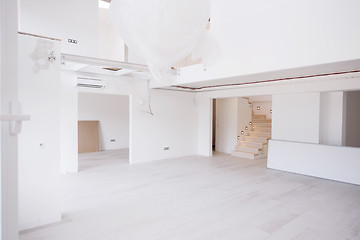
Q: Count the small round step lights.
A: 6